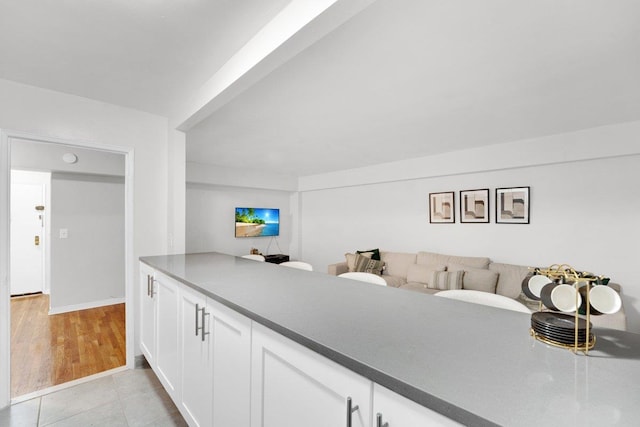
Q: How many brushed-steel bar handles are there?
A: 6